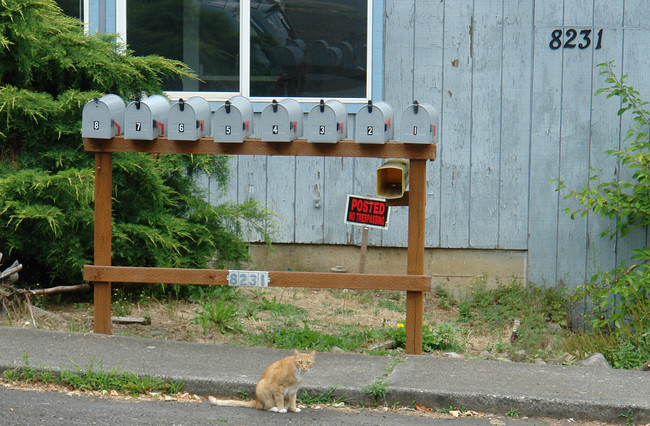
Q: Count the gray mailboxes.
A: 8